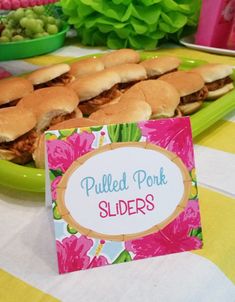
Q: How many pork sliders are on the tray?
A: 14